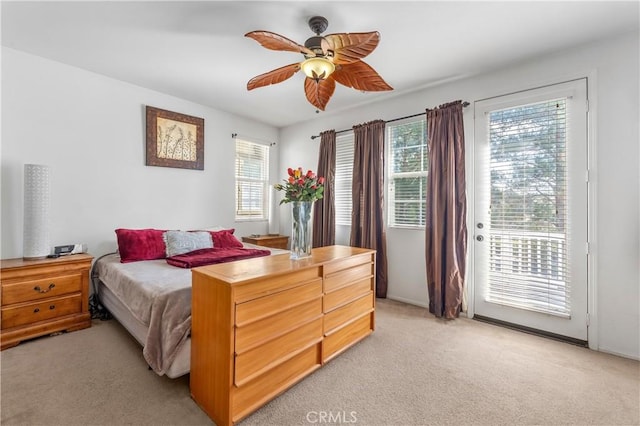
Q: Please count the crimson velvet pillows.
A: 2